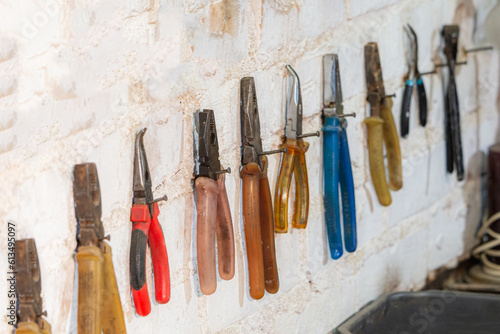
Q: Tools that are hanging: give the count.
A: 10